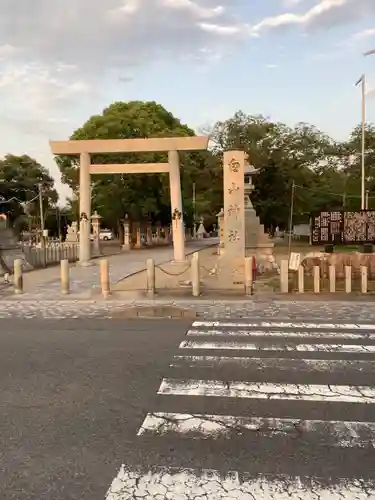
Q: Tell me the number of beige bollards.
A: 12